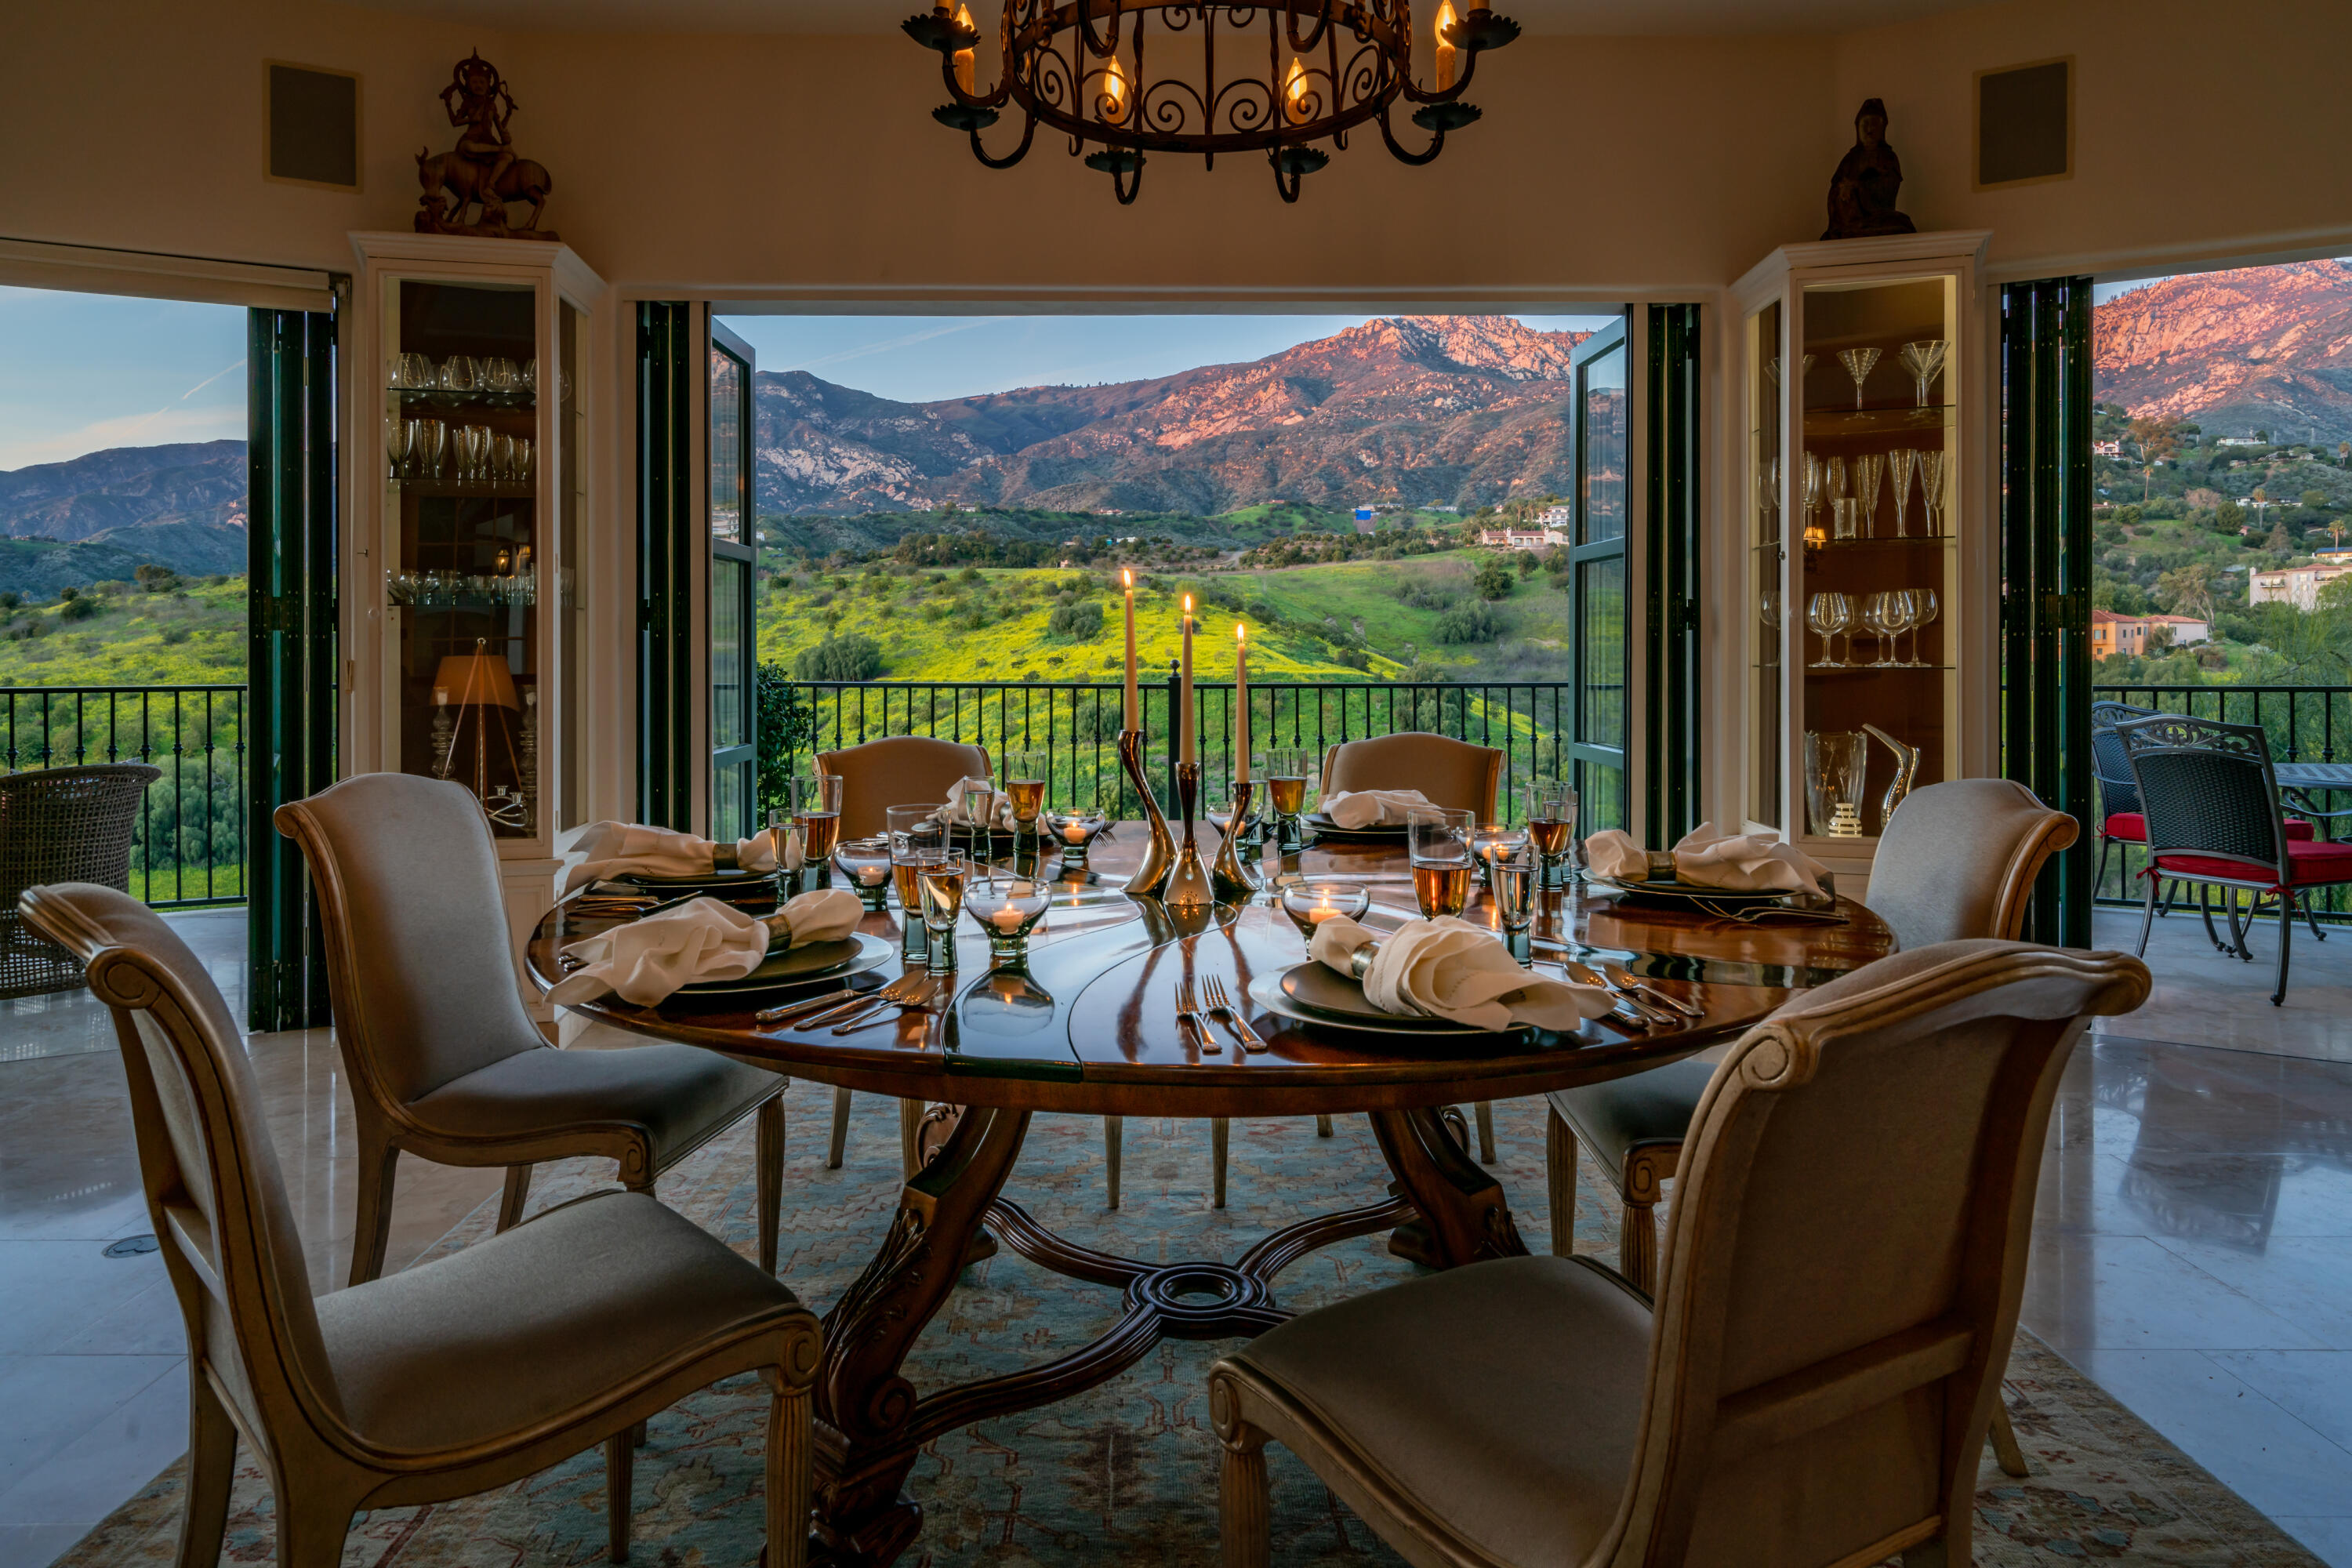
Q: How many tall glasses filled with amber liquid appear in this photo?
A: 6